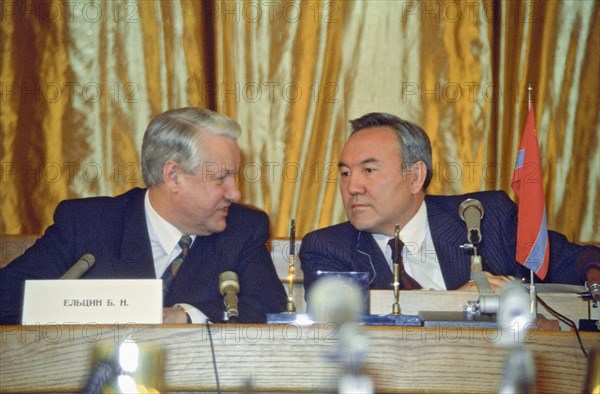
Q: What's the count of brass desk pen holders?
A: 2